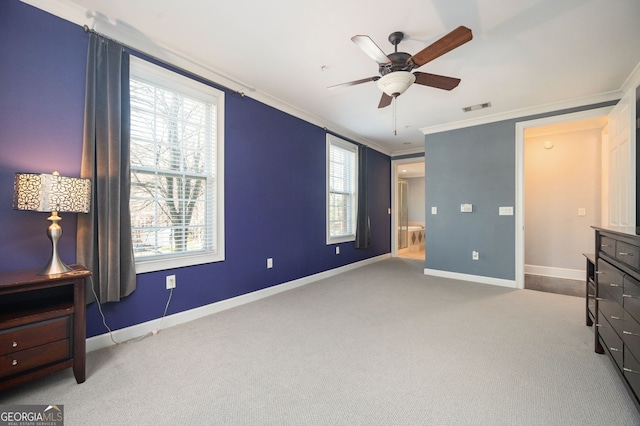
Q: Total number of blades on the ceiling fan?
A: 5